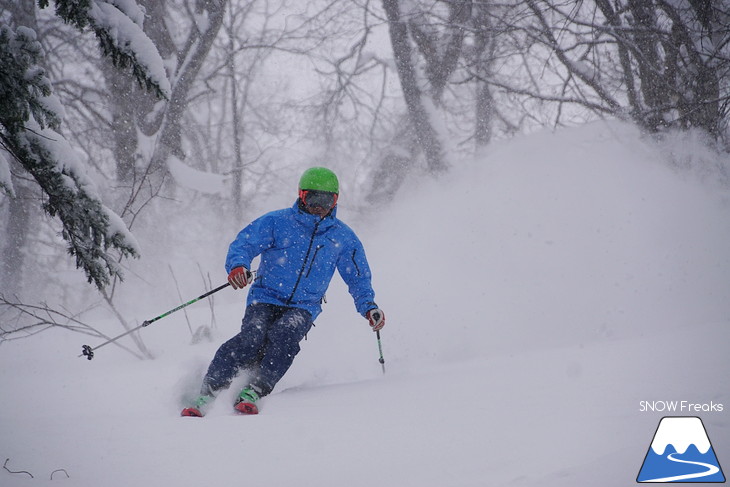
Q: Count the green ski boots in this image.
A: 2